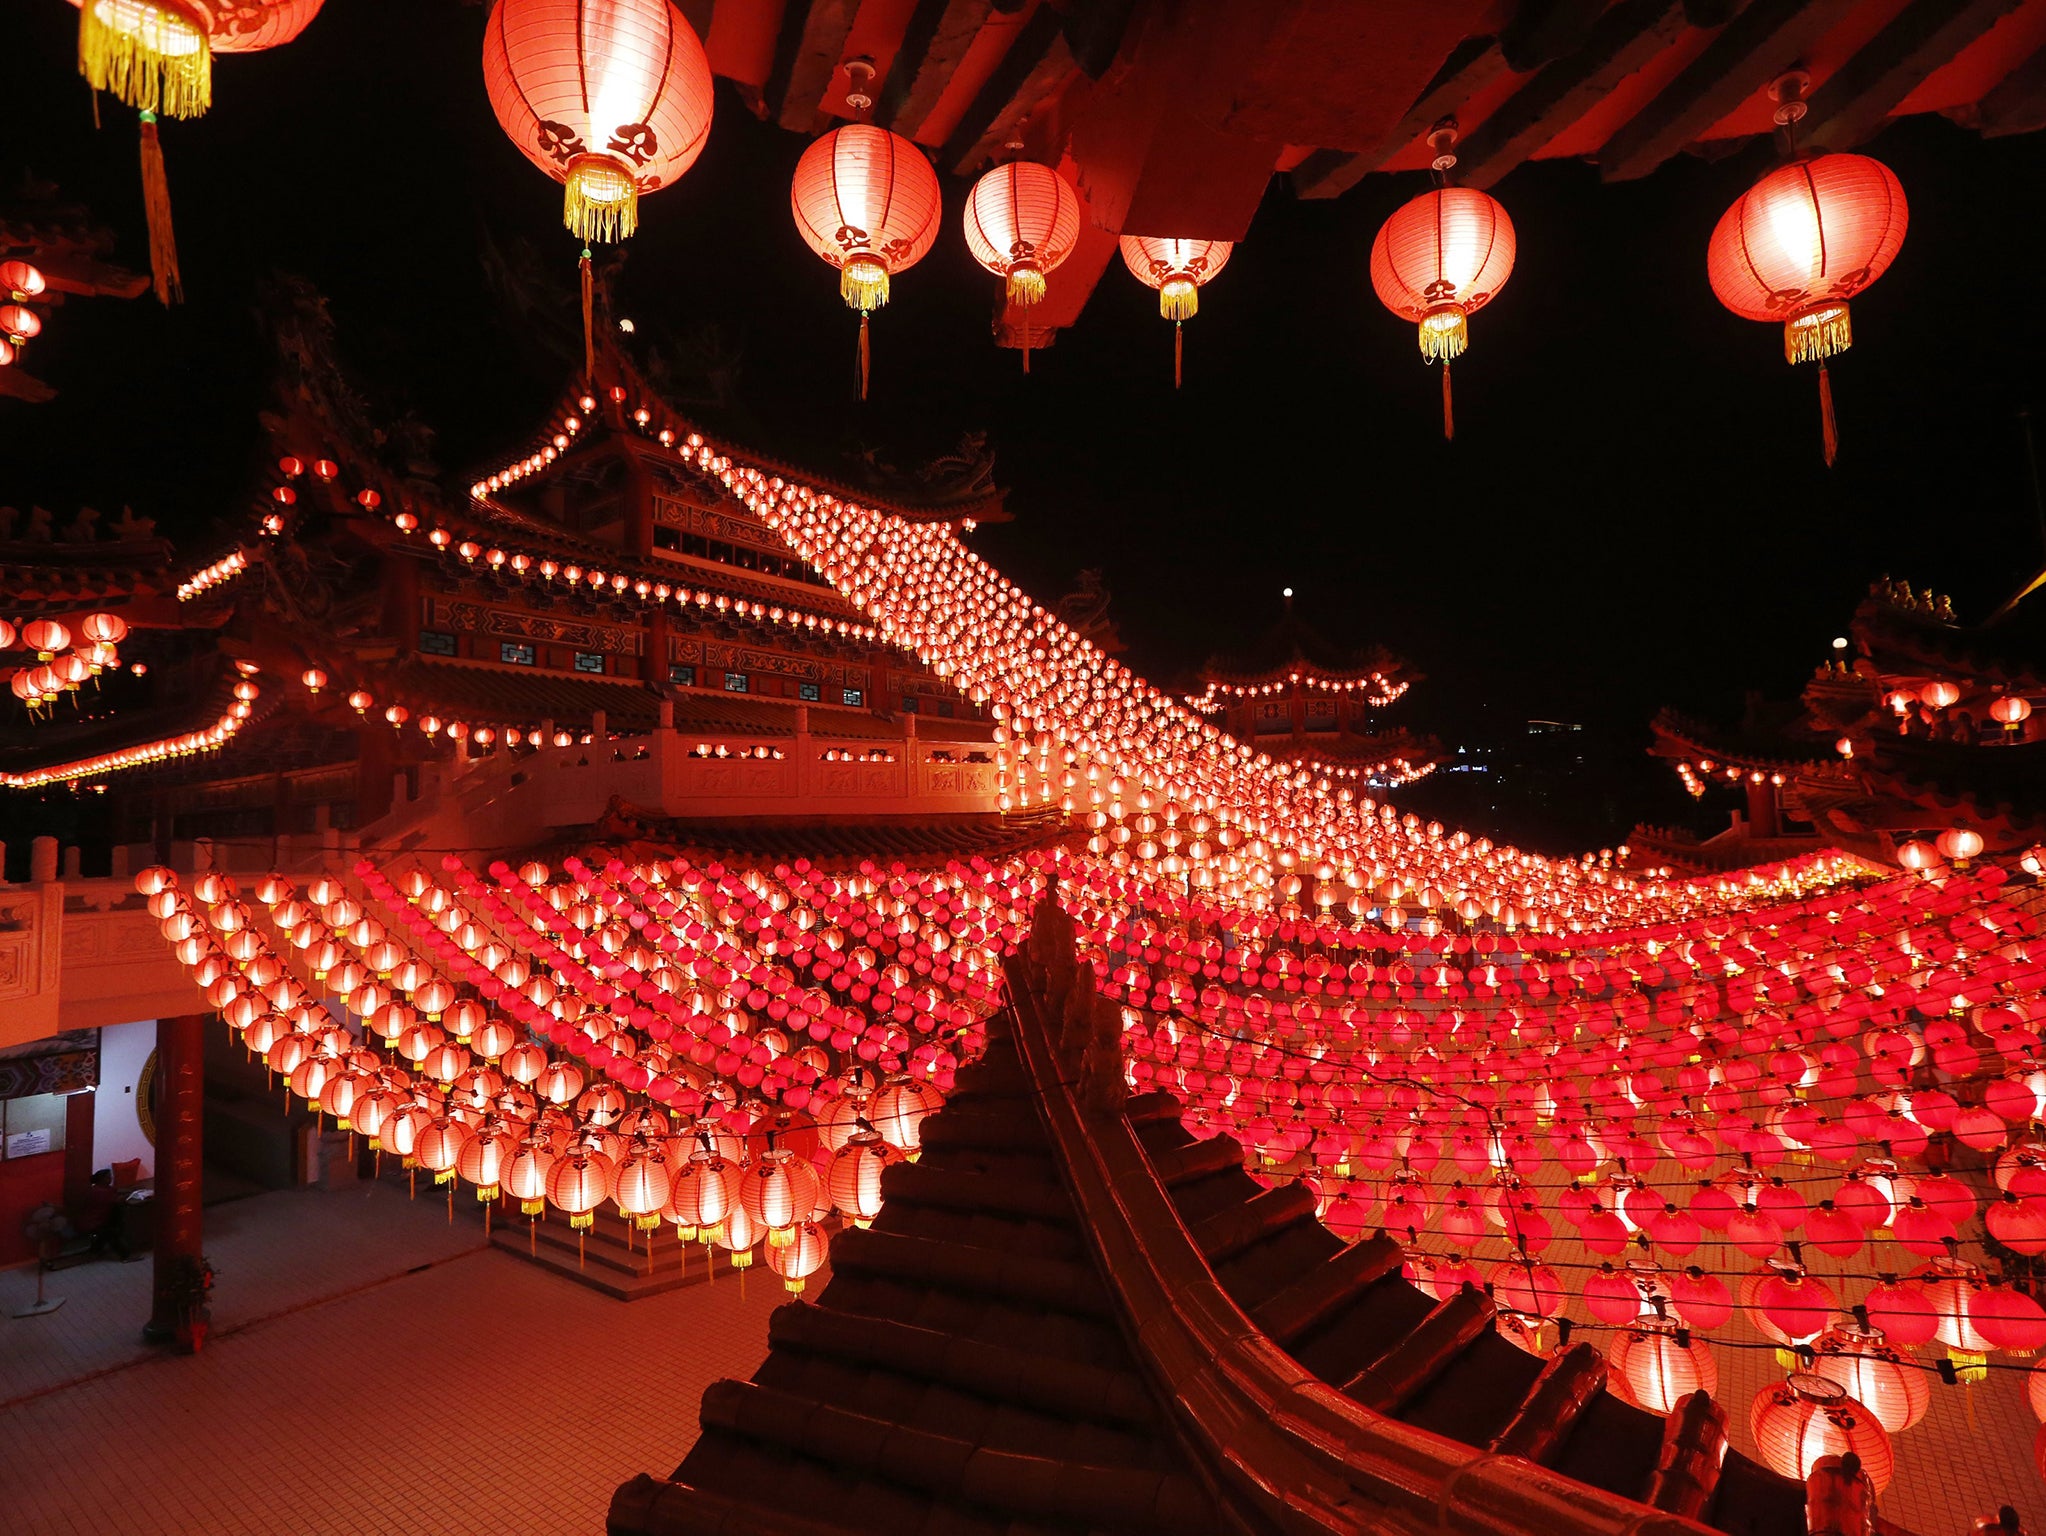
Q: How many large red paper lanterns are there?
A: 7